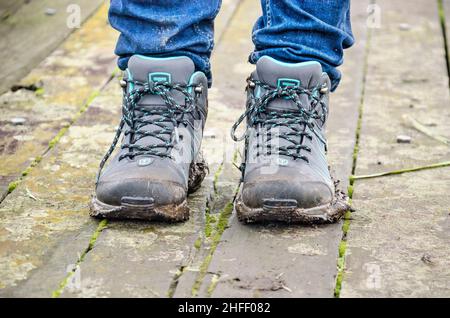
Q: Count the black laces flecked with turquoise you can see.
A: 2